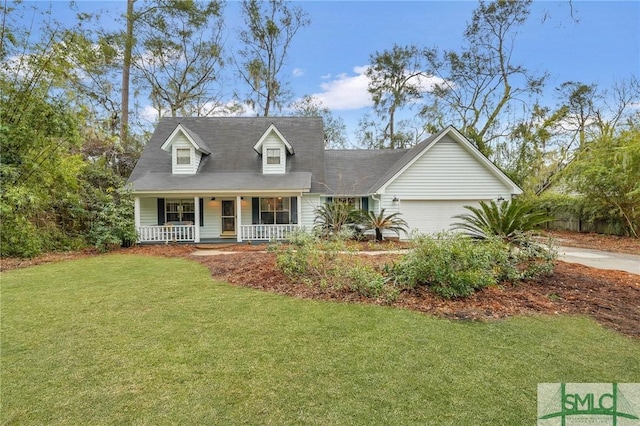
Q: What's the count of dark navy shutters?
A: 6